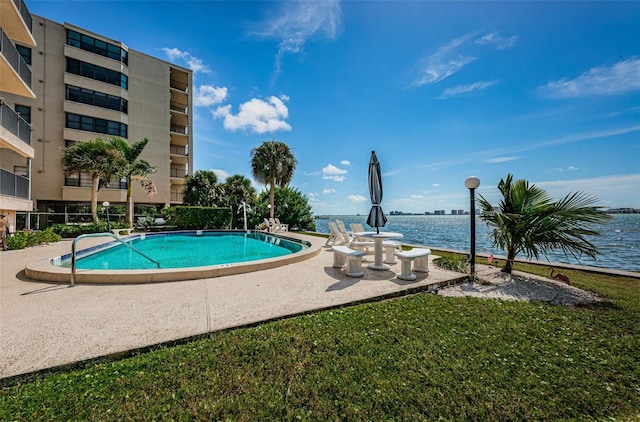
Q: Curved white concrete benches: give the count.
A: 3